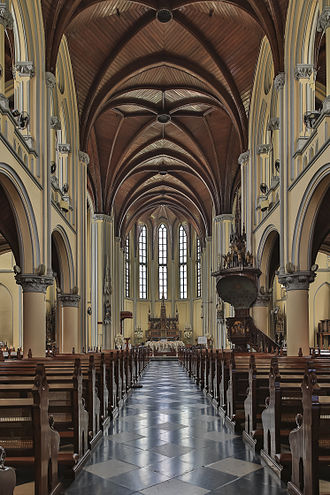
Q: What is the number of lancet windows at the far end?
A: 5